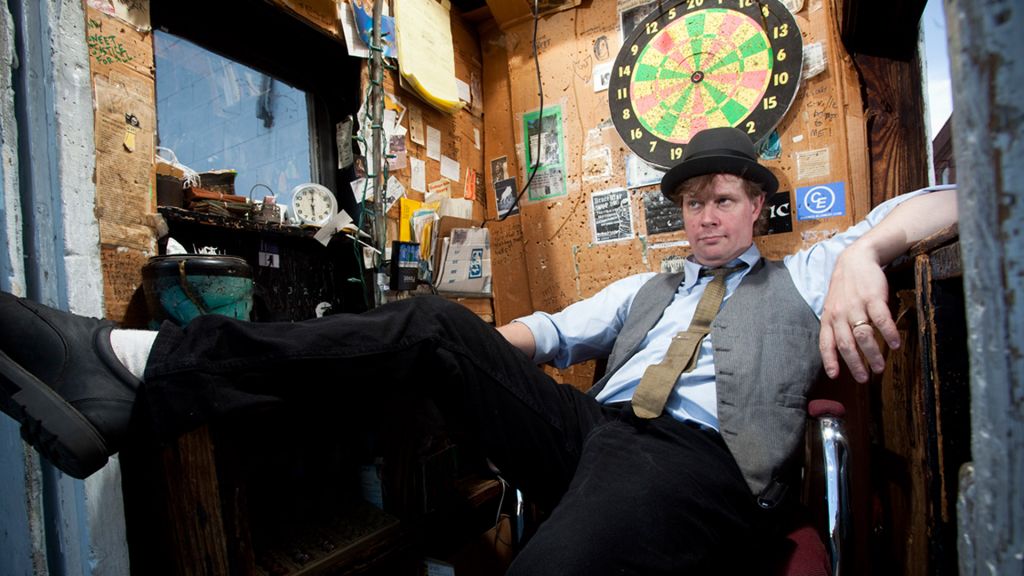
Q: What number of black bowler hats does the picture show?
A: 1